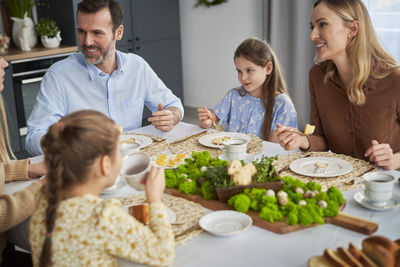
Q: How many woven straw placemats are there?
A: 4